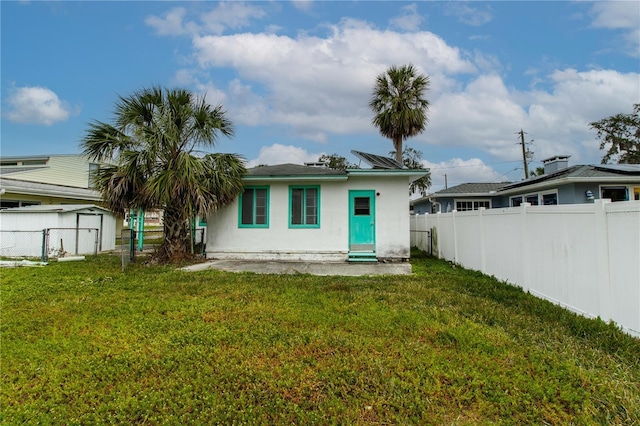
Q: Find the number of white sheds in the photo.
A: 1